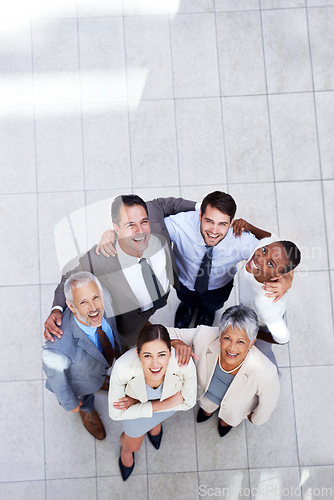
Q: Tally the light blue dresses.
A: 1